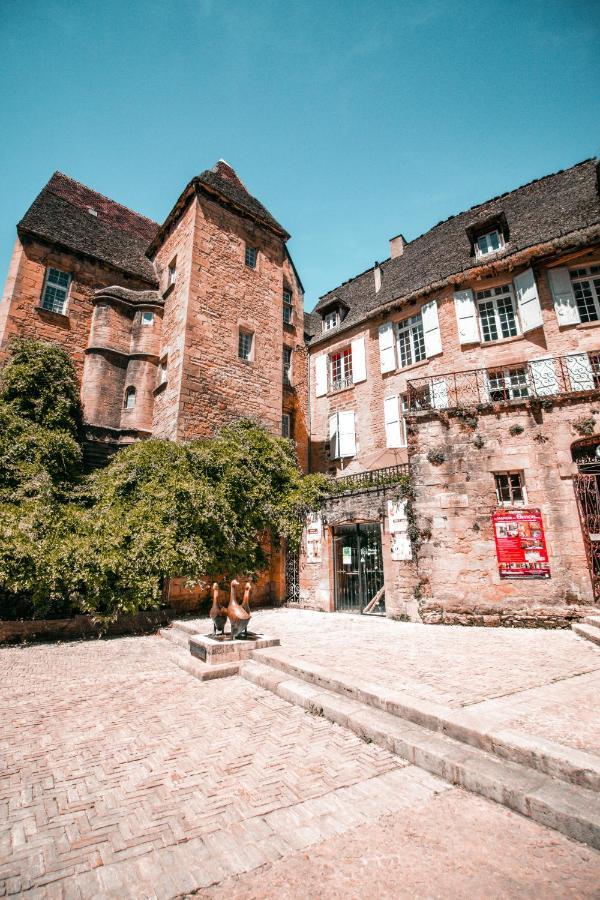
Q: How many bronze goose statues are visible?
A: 3